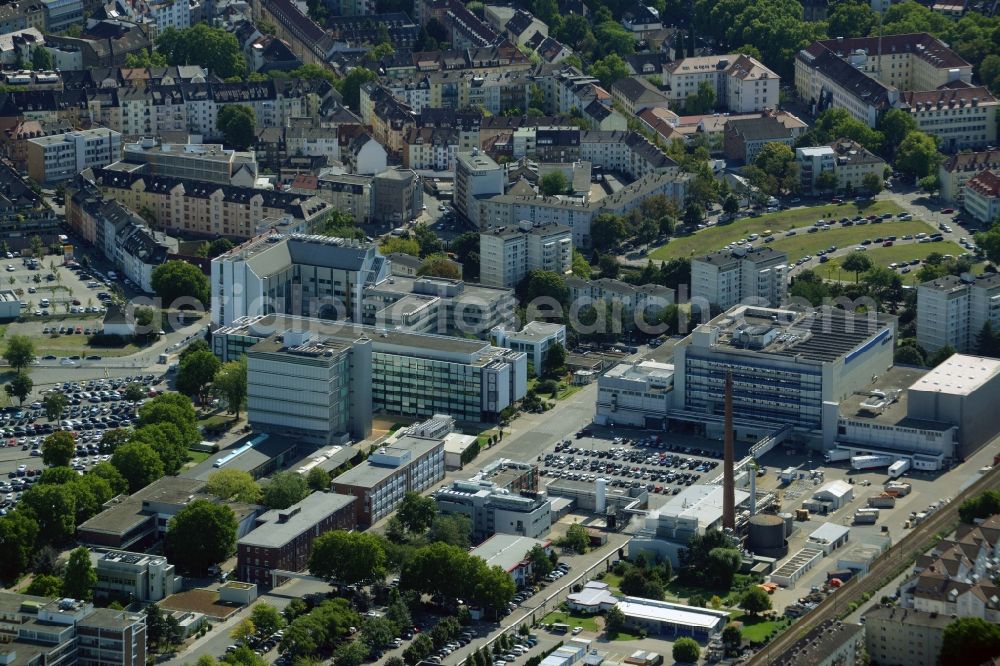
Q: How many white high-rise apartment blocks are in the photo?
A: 3